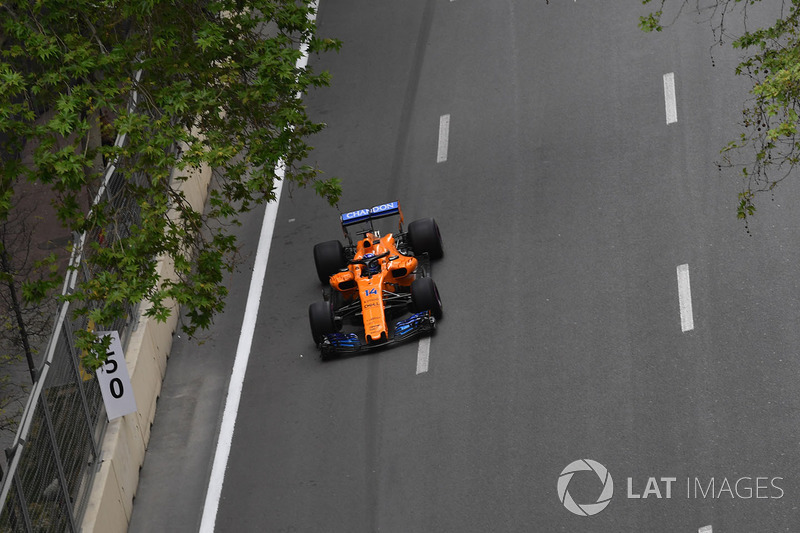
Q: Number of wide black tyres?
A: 4